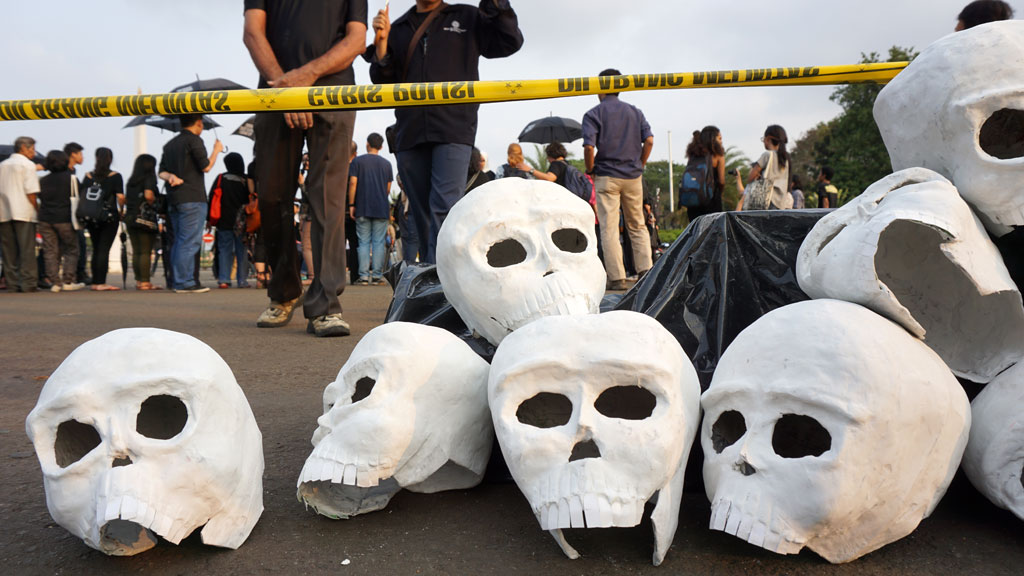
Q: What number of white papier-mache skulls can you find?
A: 8